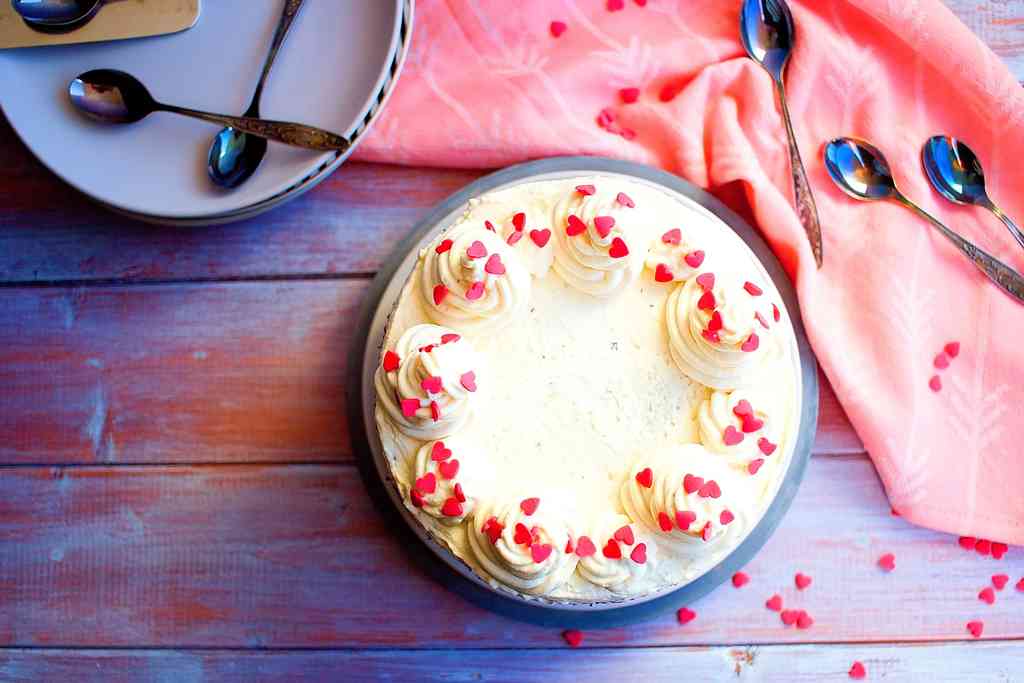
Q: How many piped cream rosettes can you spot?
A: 11